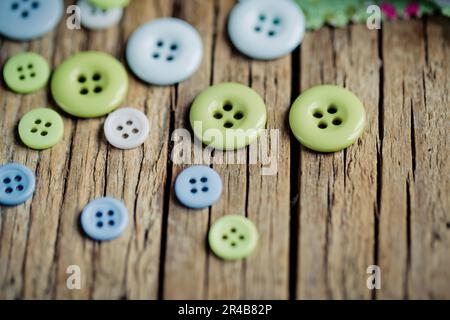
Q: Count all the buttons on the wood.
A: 15